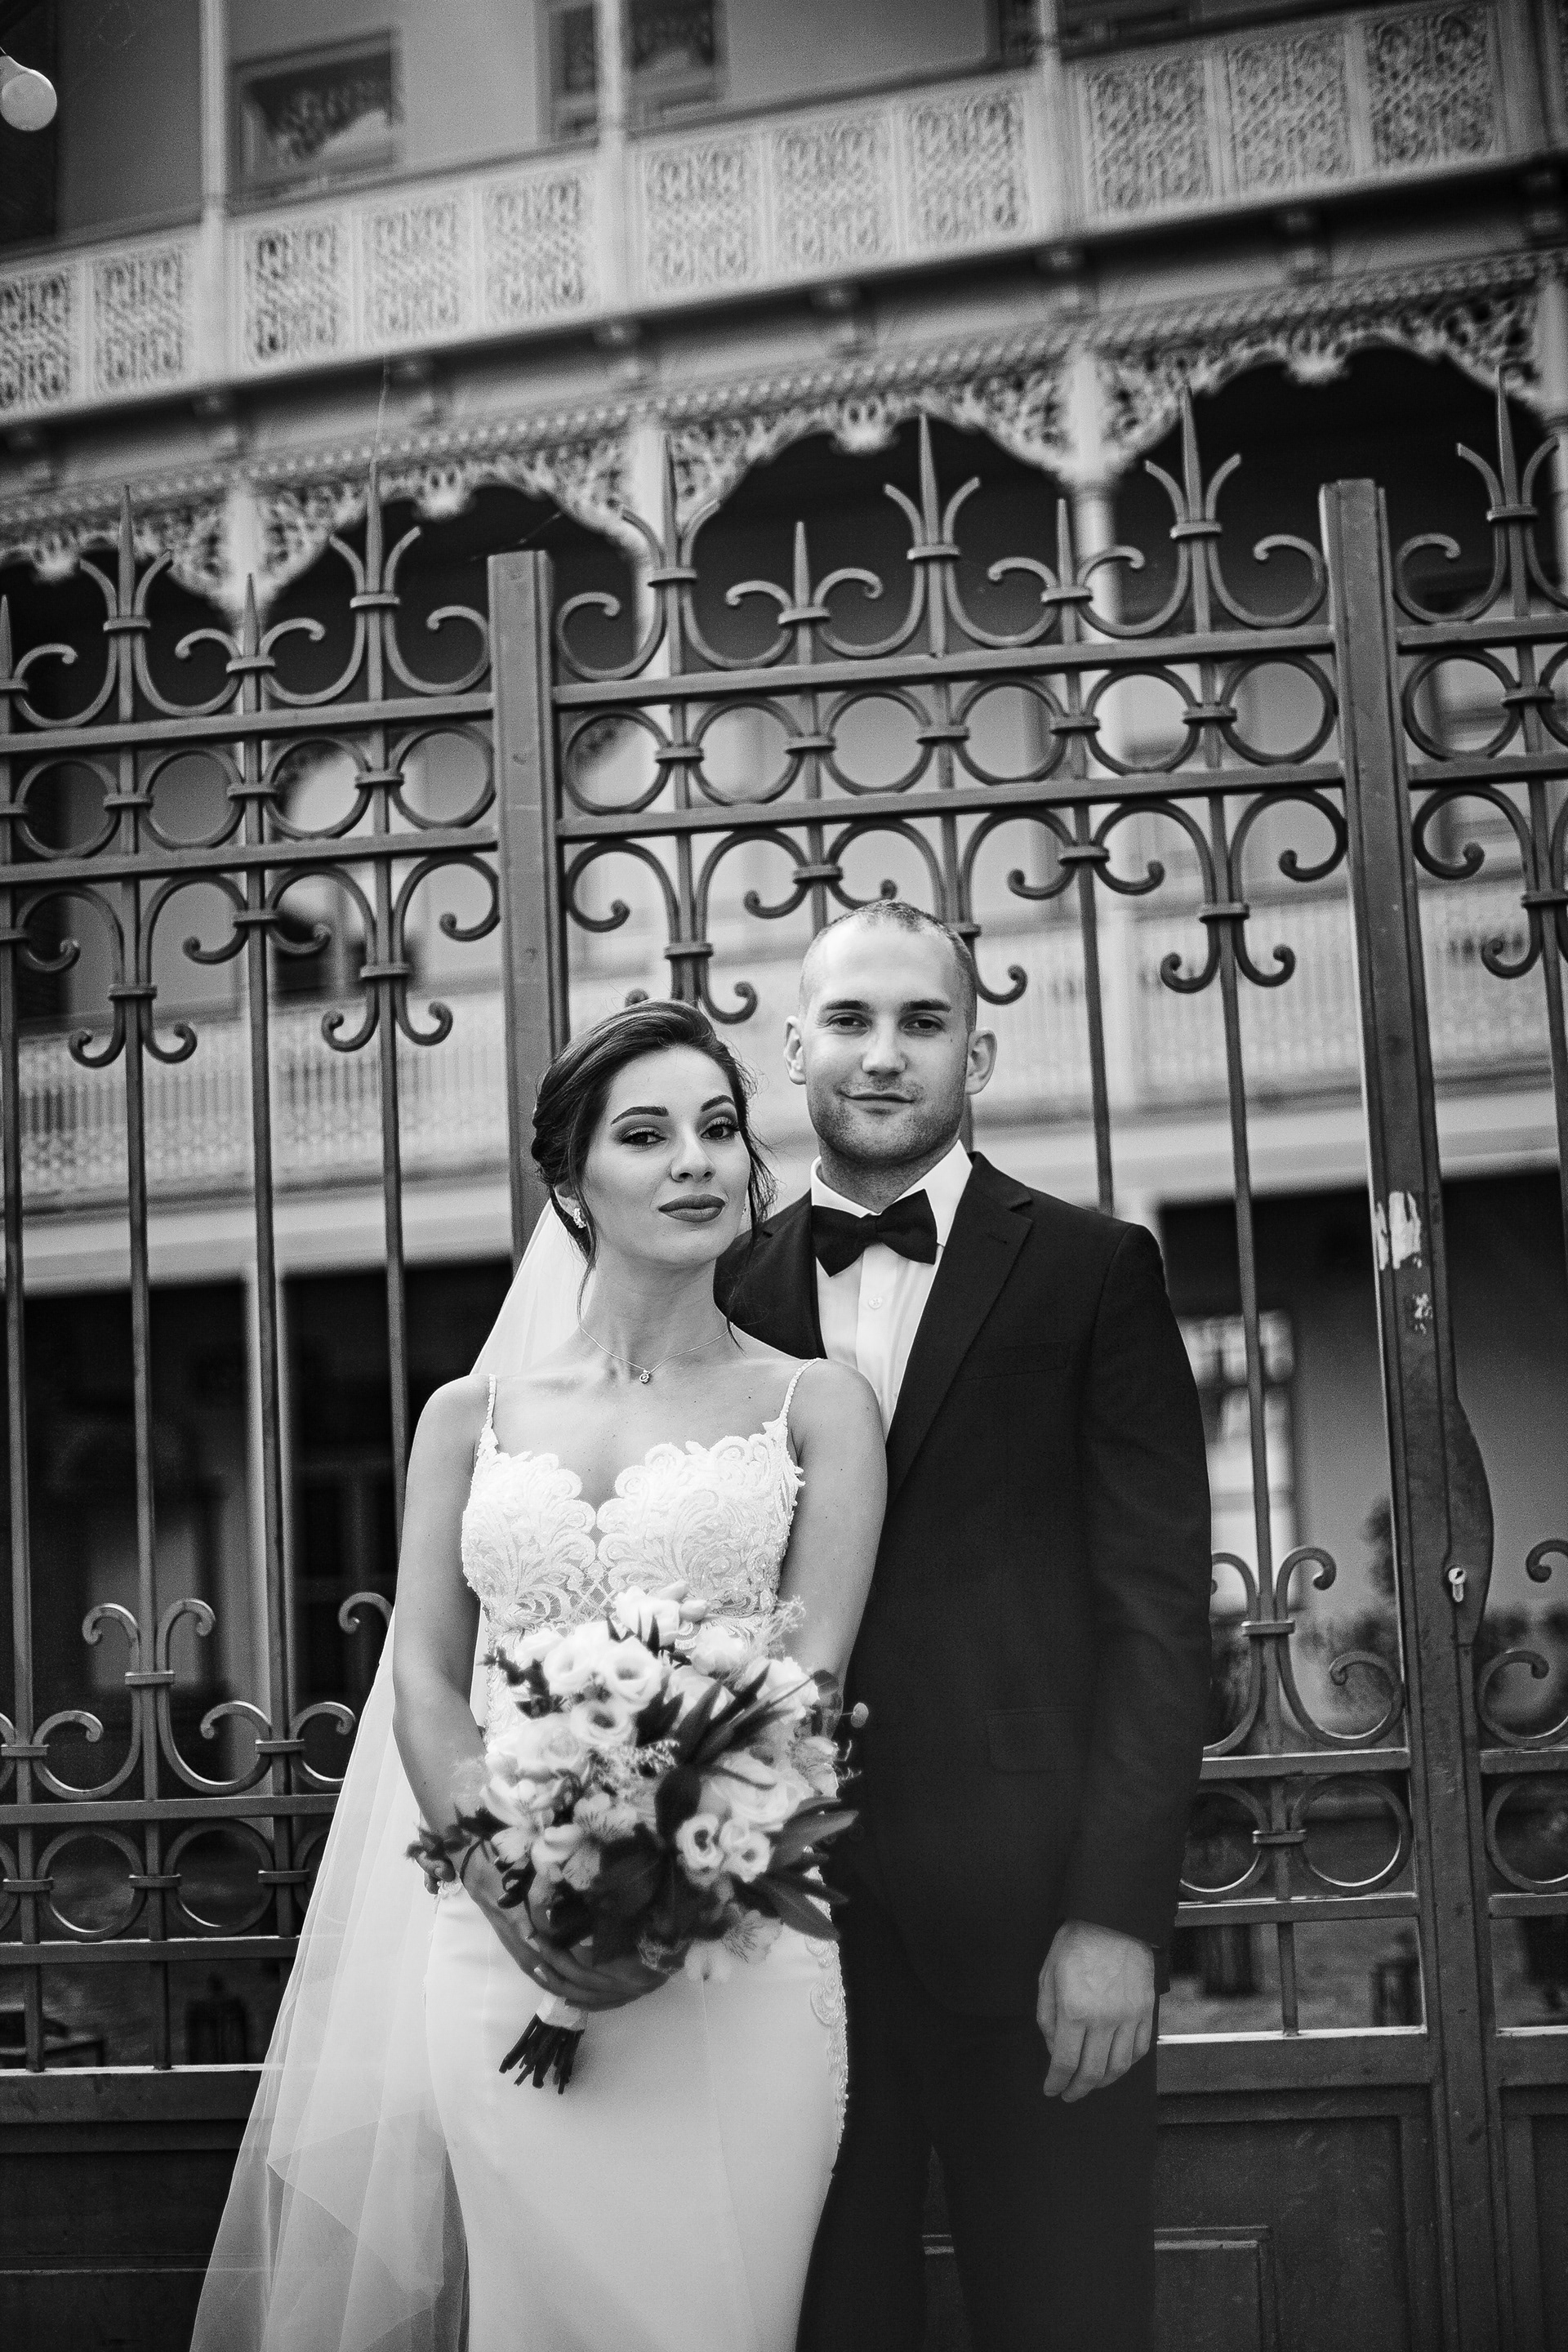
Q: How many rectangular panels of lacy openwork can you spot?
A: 11